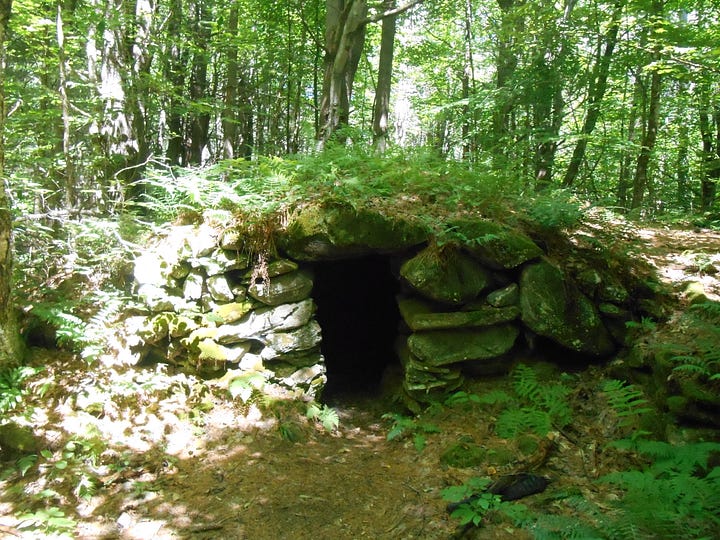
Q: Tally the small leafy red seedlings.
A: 0